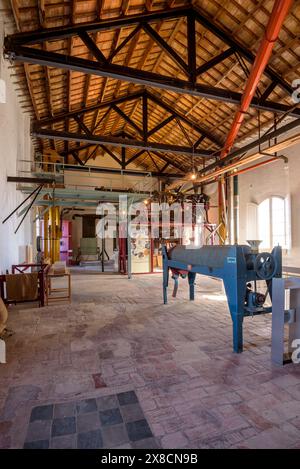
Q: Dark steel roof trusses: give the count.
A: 3